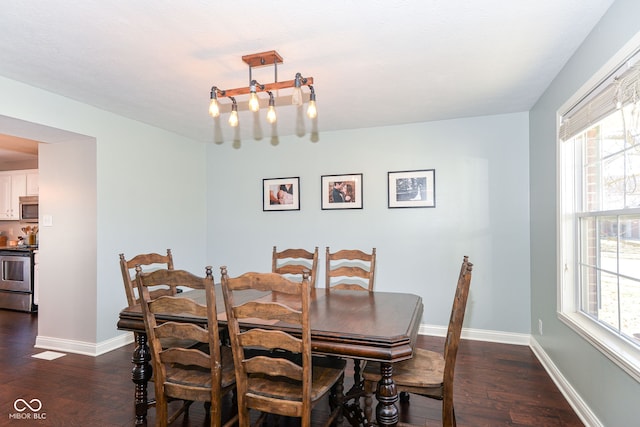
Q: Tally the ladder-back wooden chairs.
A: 6